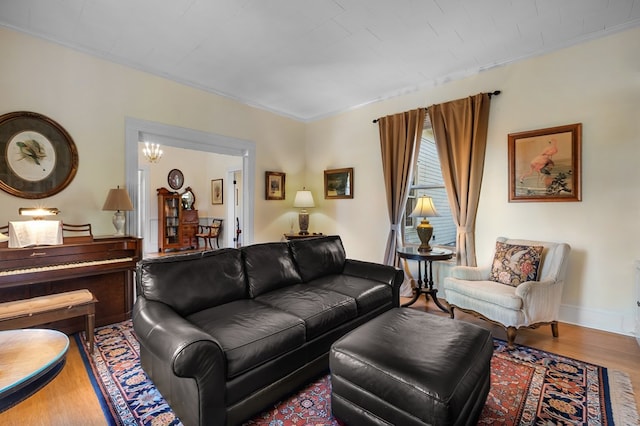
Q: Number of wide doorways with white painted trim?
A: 1